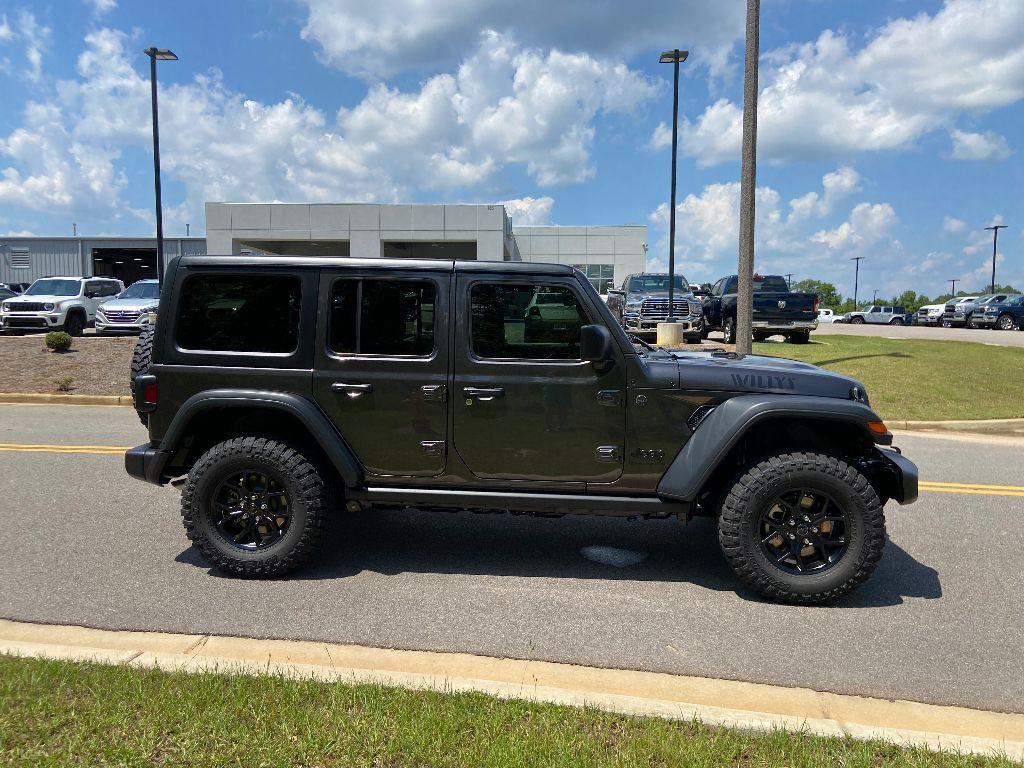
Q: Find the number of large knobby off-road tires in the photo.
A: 3